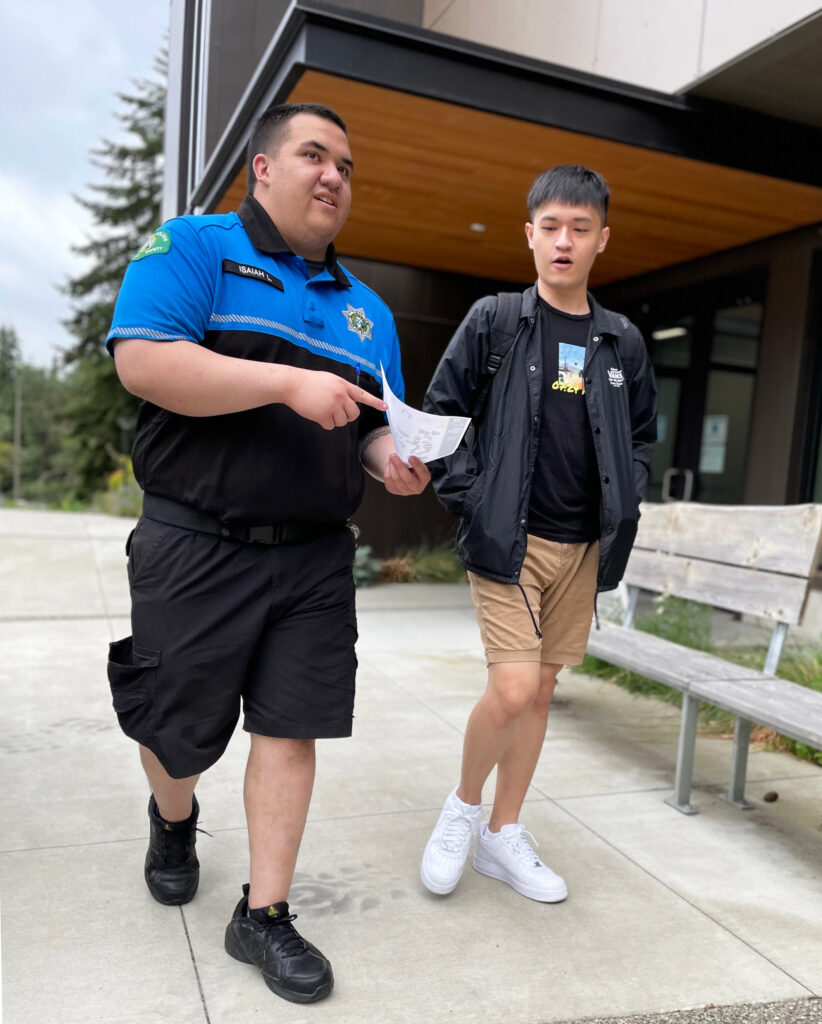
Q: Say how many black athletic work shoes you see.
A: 2